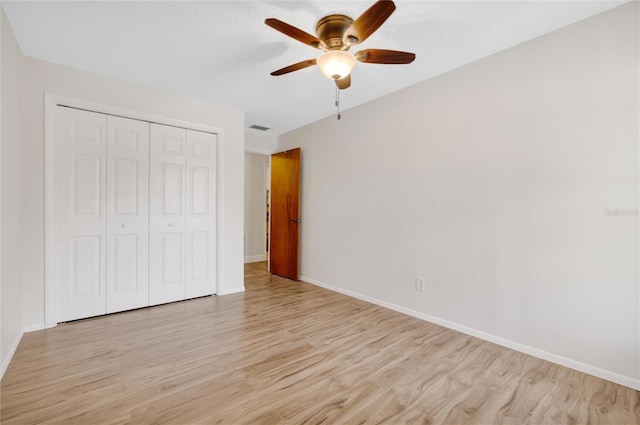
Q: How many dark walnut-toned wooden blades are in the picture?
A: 5